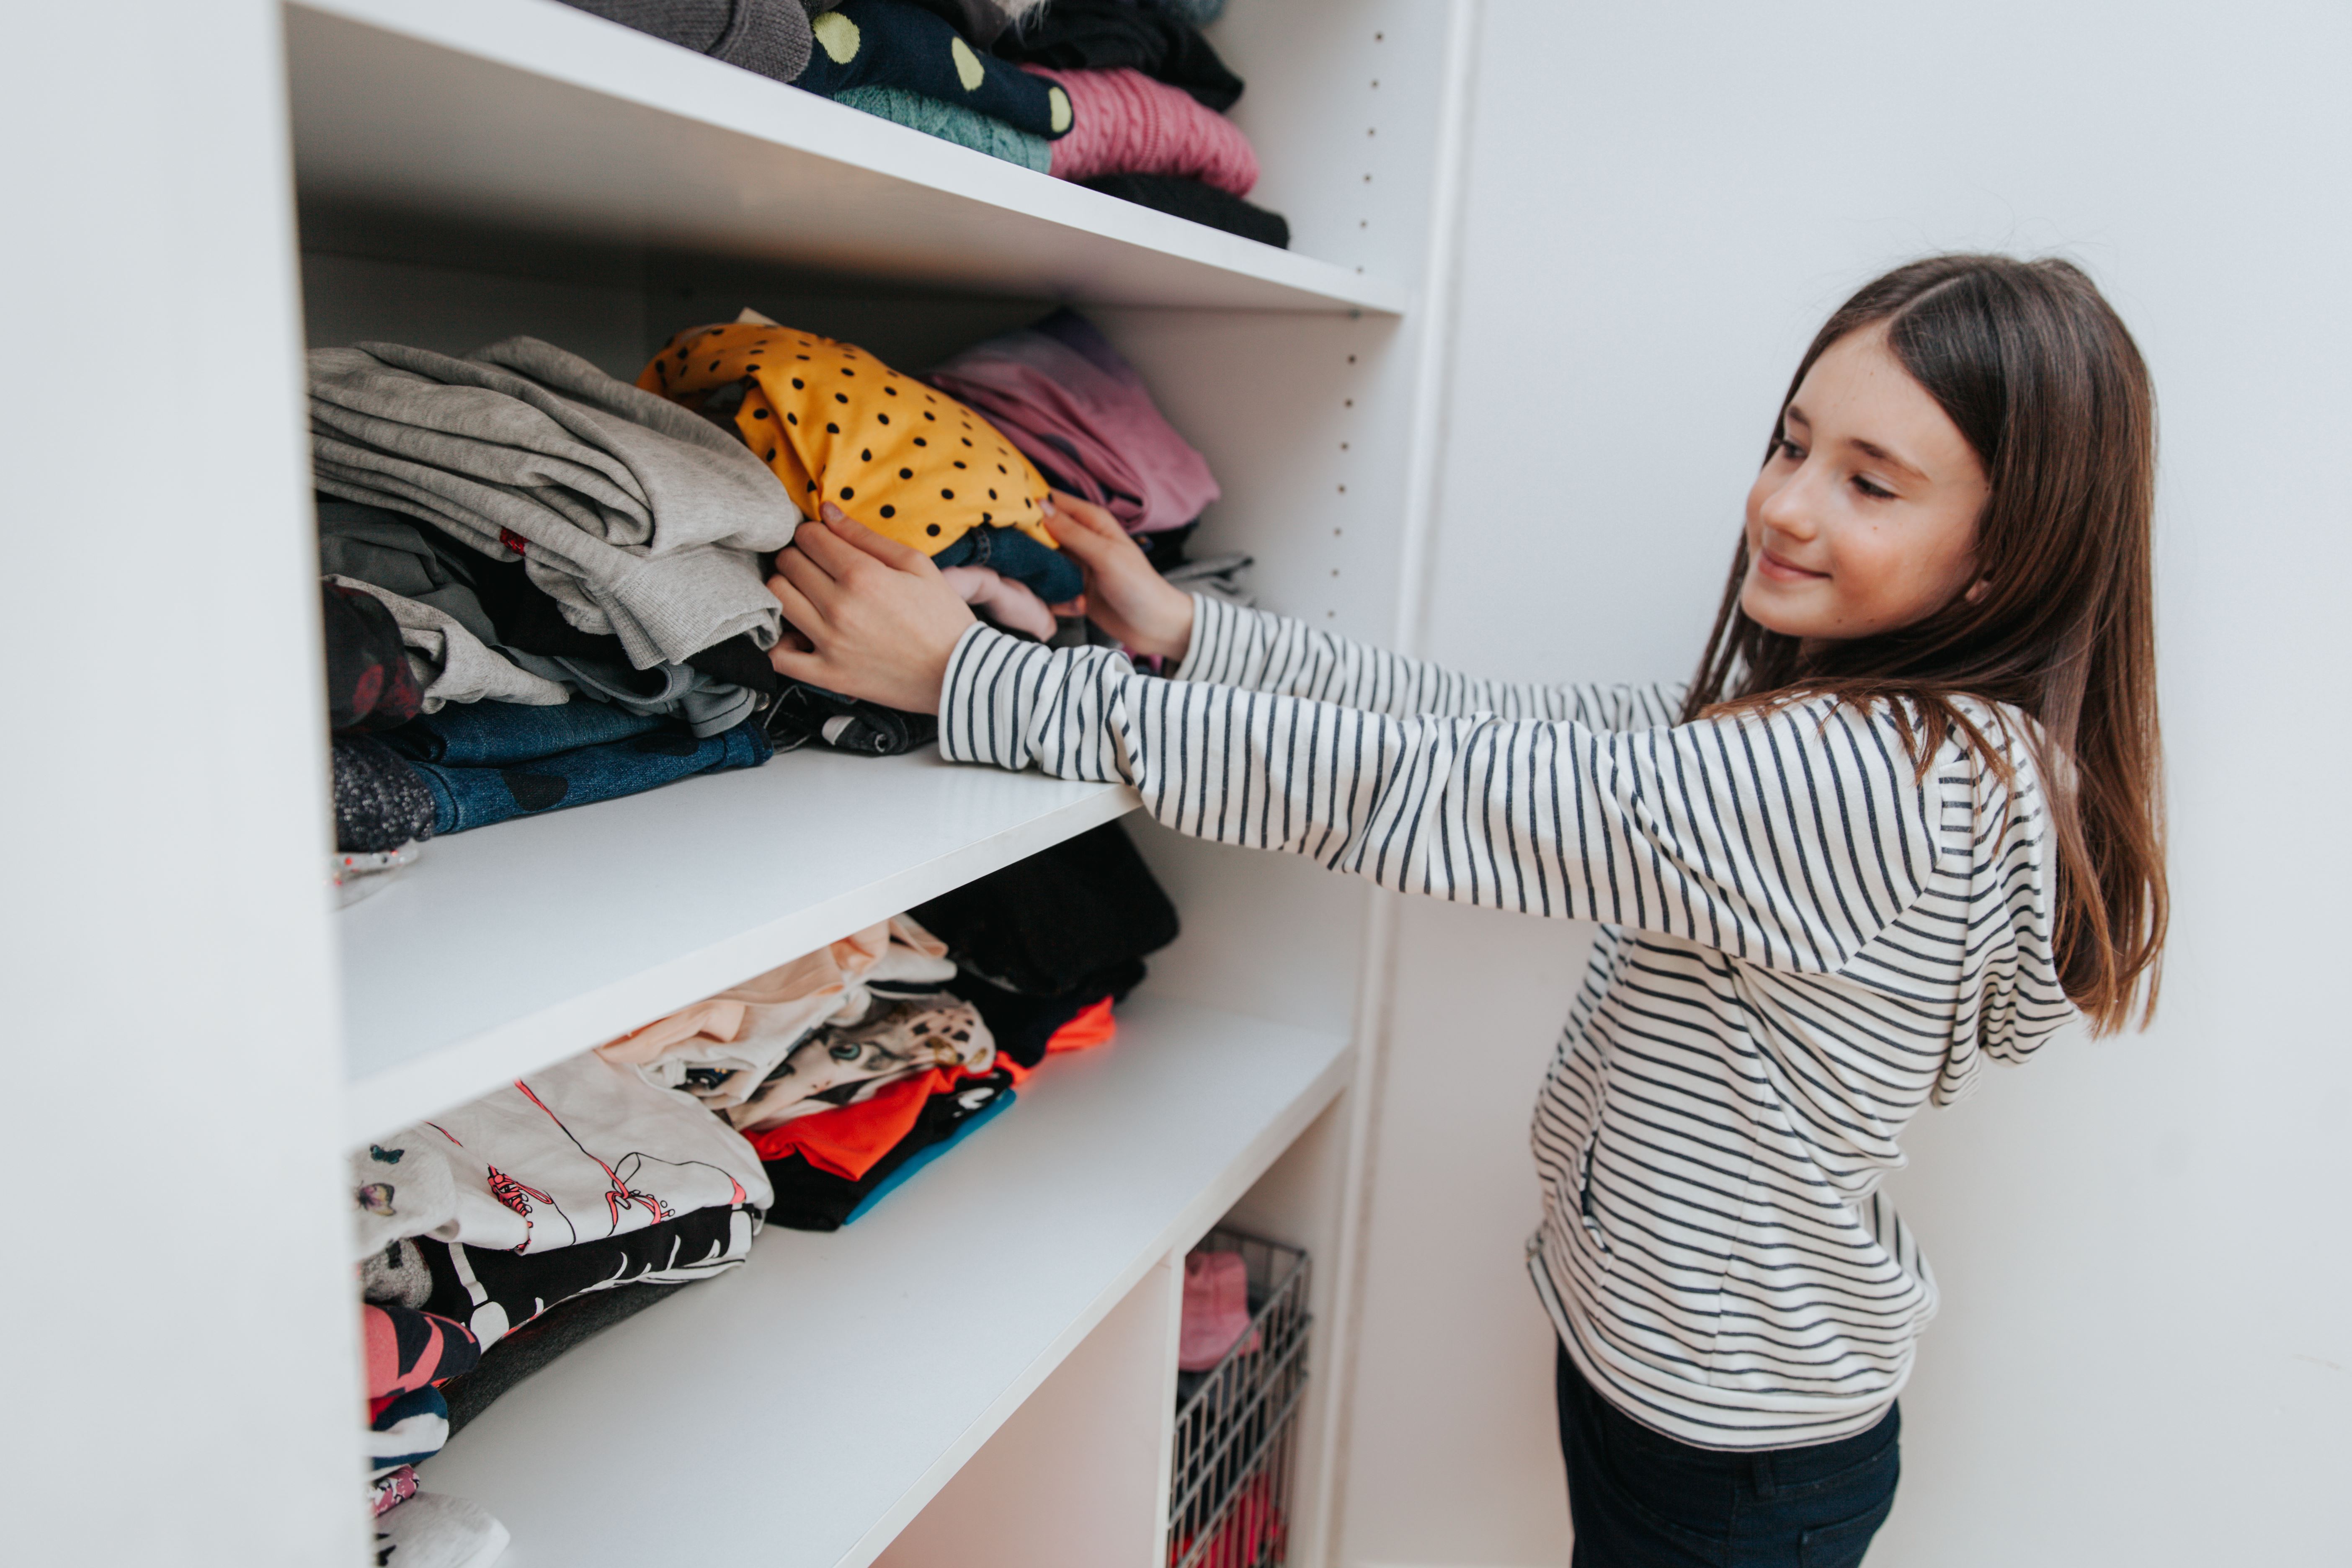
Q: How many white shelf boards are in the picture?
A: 3